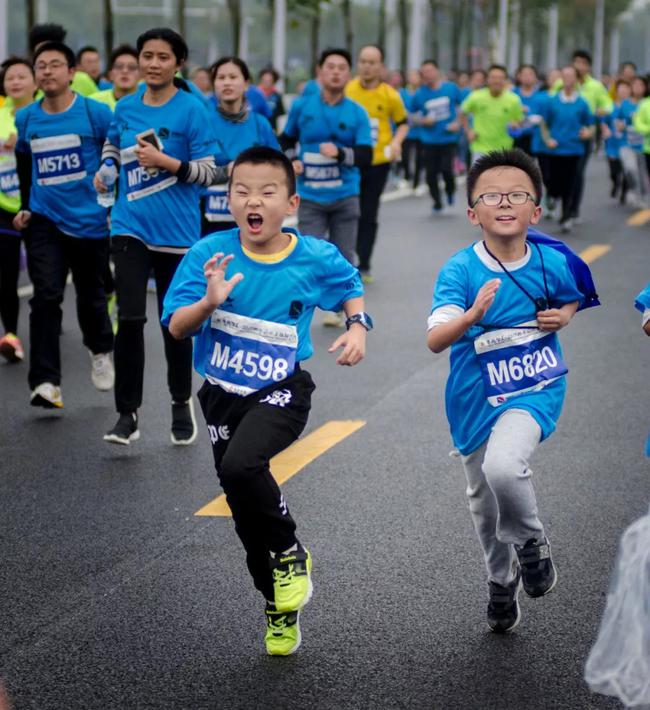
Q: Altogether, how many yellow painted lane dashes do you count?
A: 3